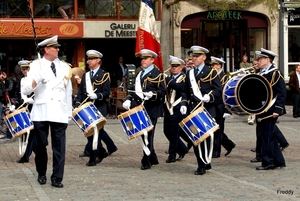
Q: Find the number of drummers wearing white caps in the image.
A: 5